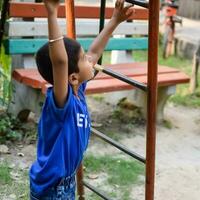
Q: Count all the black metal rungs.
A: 4